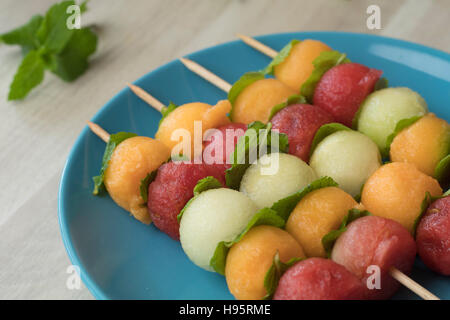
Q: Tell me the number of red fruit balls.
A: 7